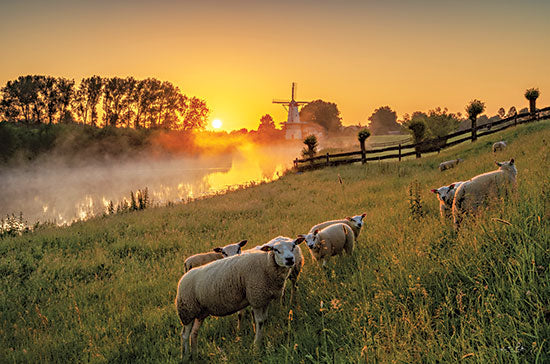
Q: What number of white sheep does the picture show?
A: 9